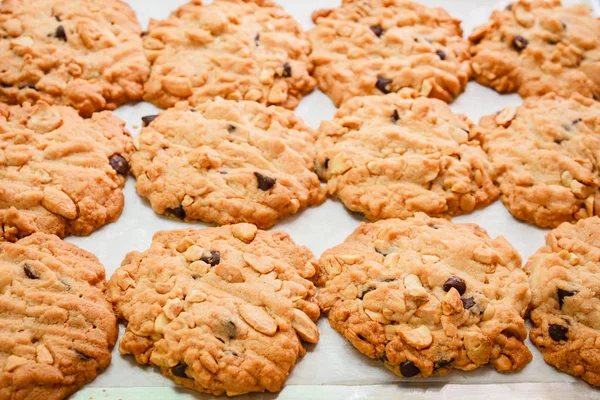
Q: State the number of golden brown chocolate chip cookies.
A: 12